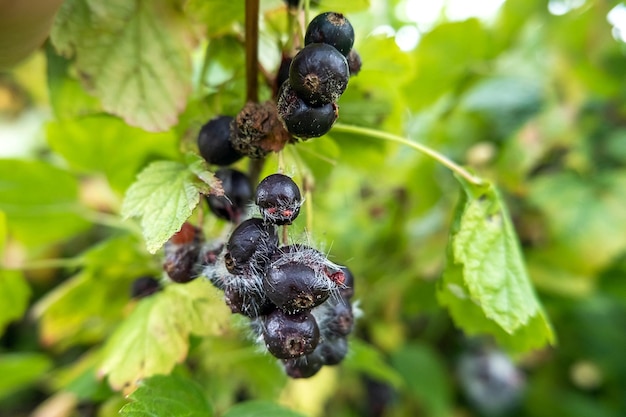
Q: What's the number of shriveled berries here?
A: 1